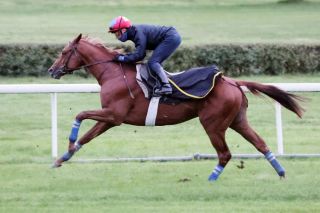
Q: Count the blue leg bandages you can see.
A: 4